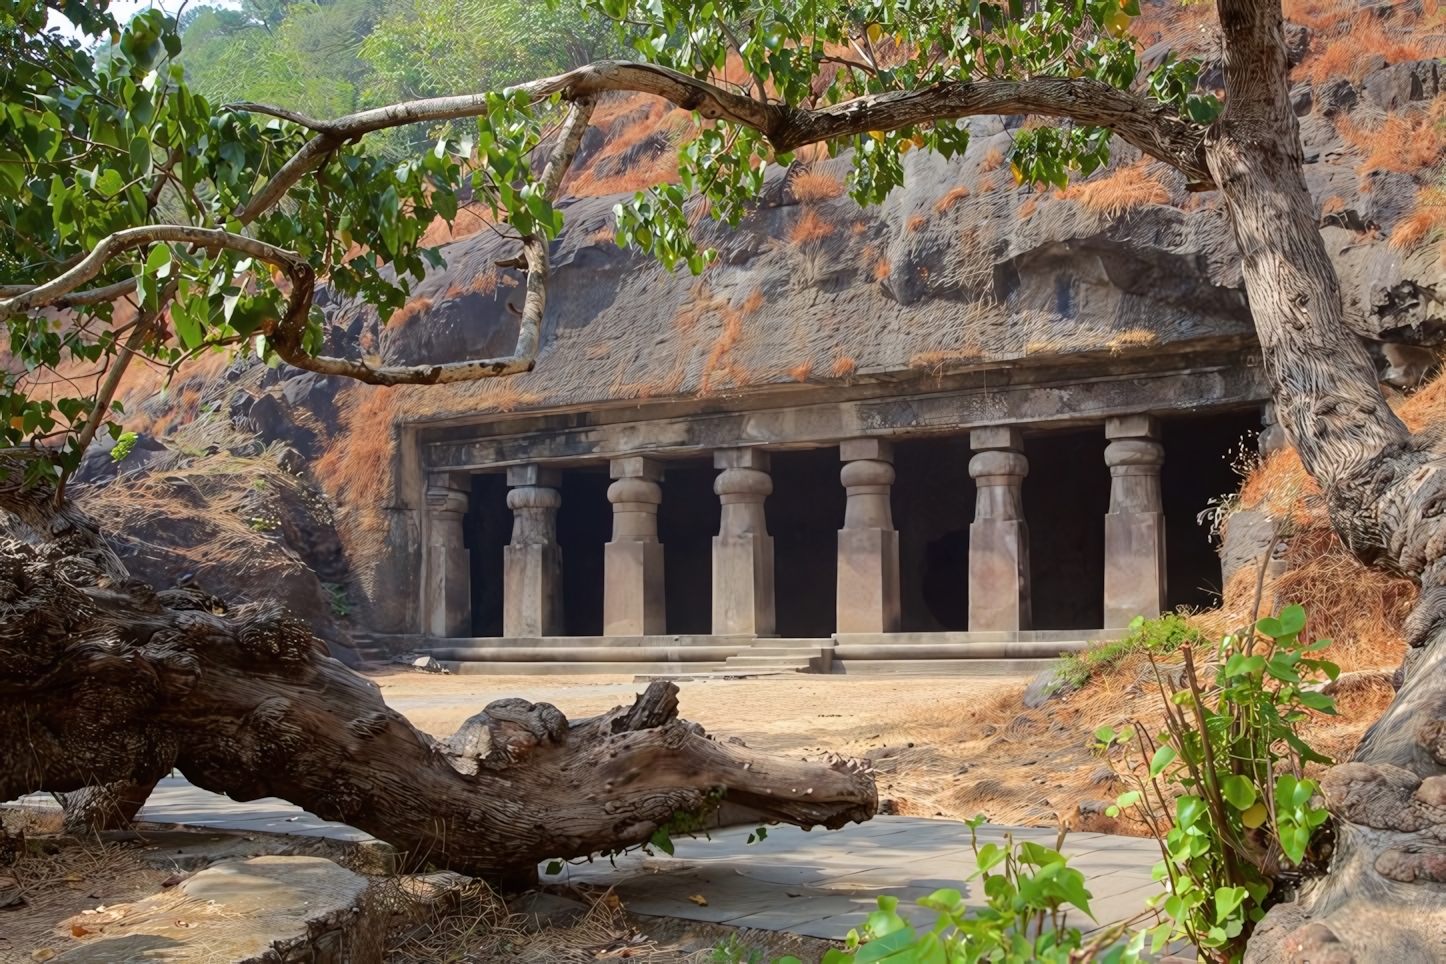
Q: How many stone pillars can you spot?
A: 7